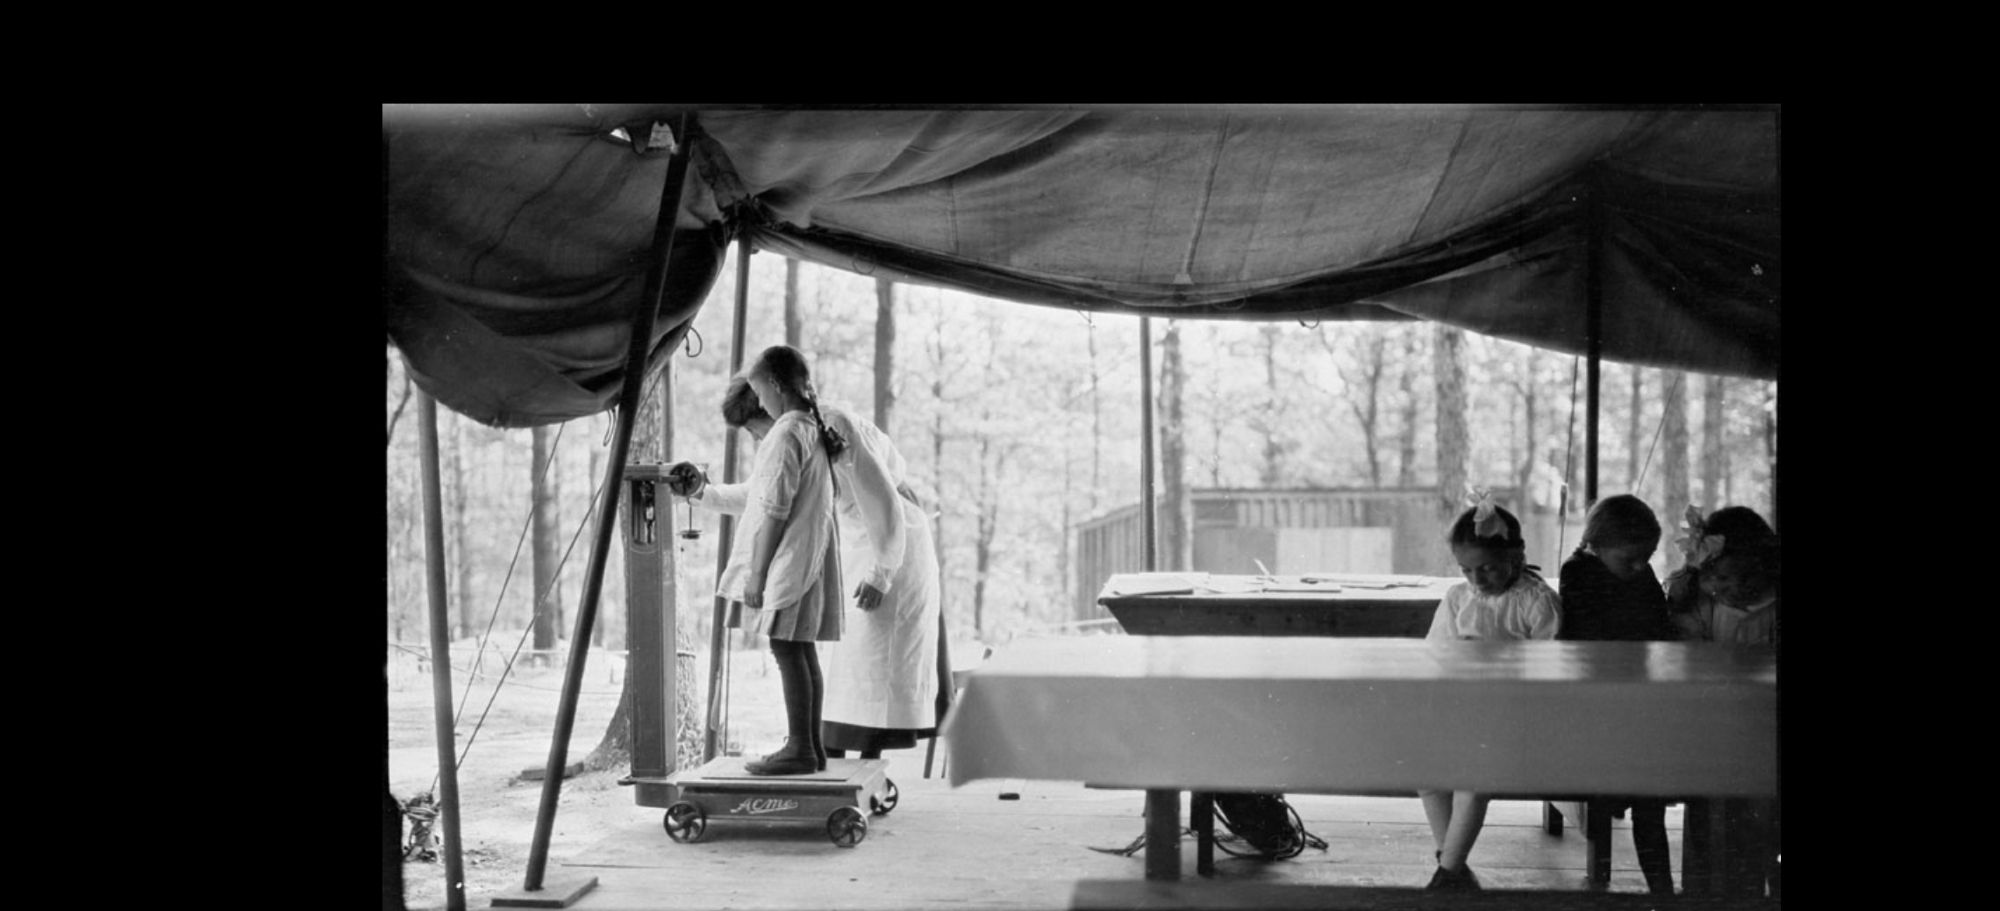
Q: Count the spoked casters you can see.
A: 3